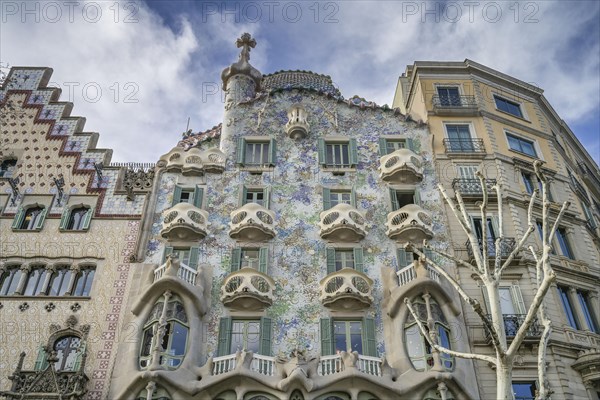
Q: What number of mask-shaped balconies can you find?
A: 7